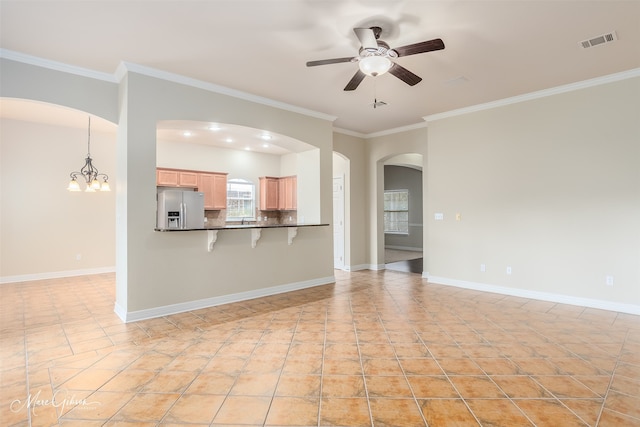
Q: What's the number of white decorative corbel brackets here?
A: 3